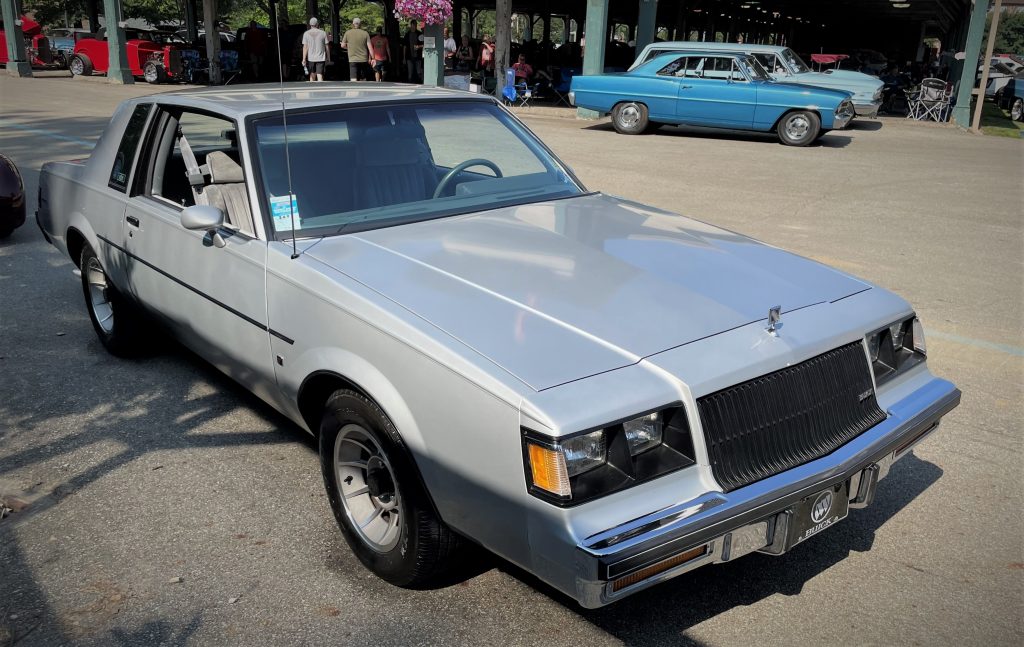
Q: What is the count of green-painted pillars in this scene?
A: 6